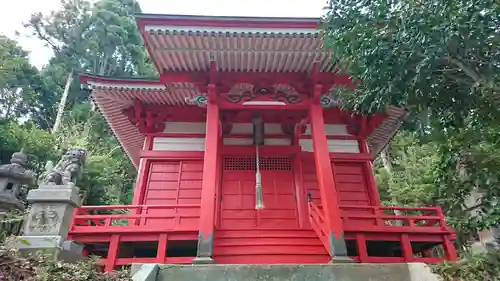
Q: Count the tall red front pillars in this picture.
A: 2